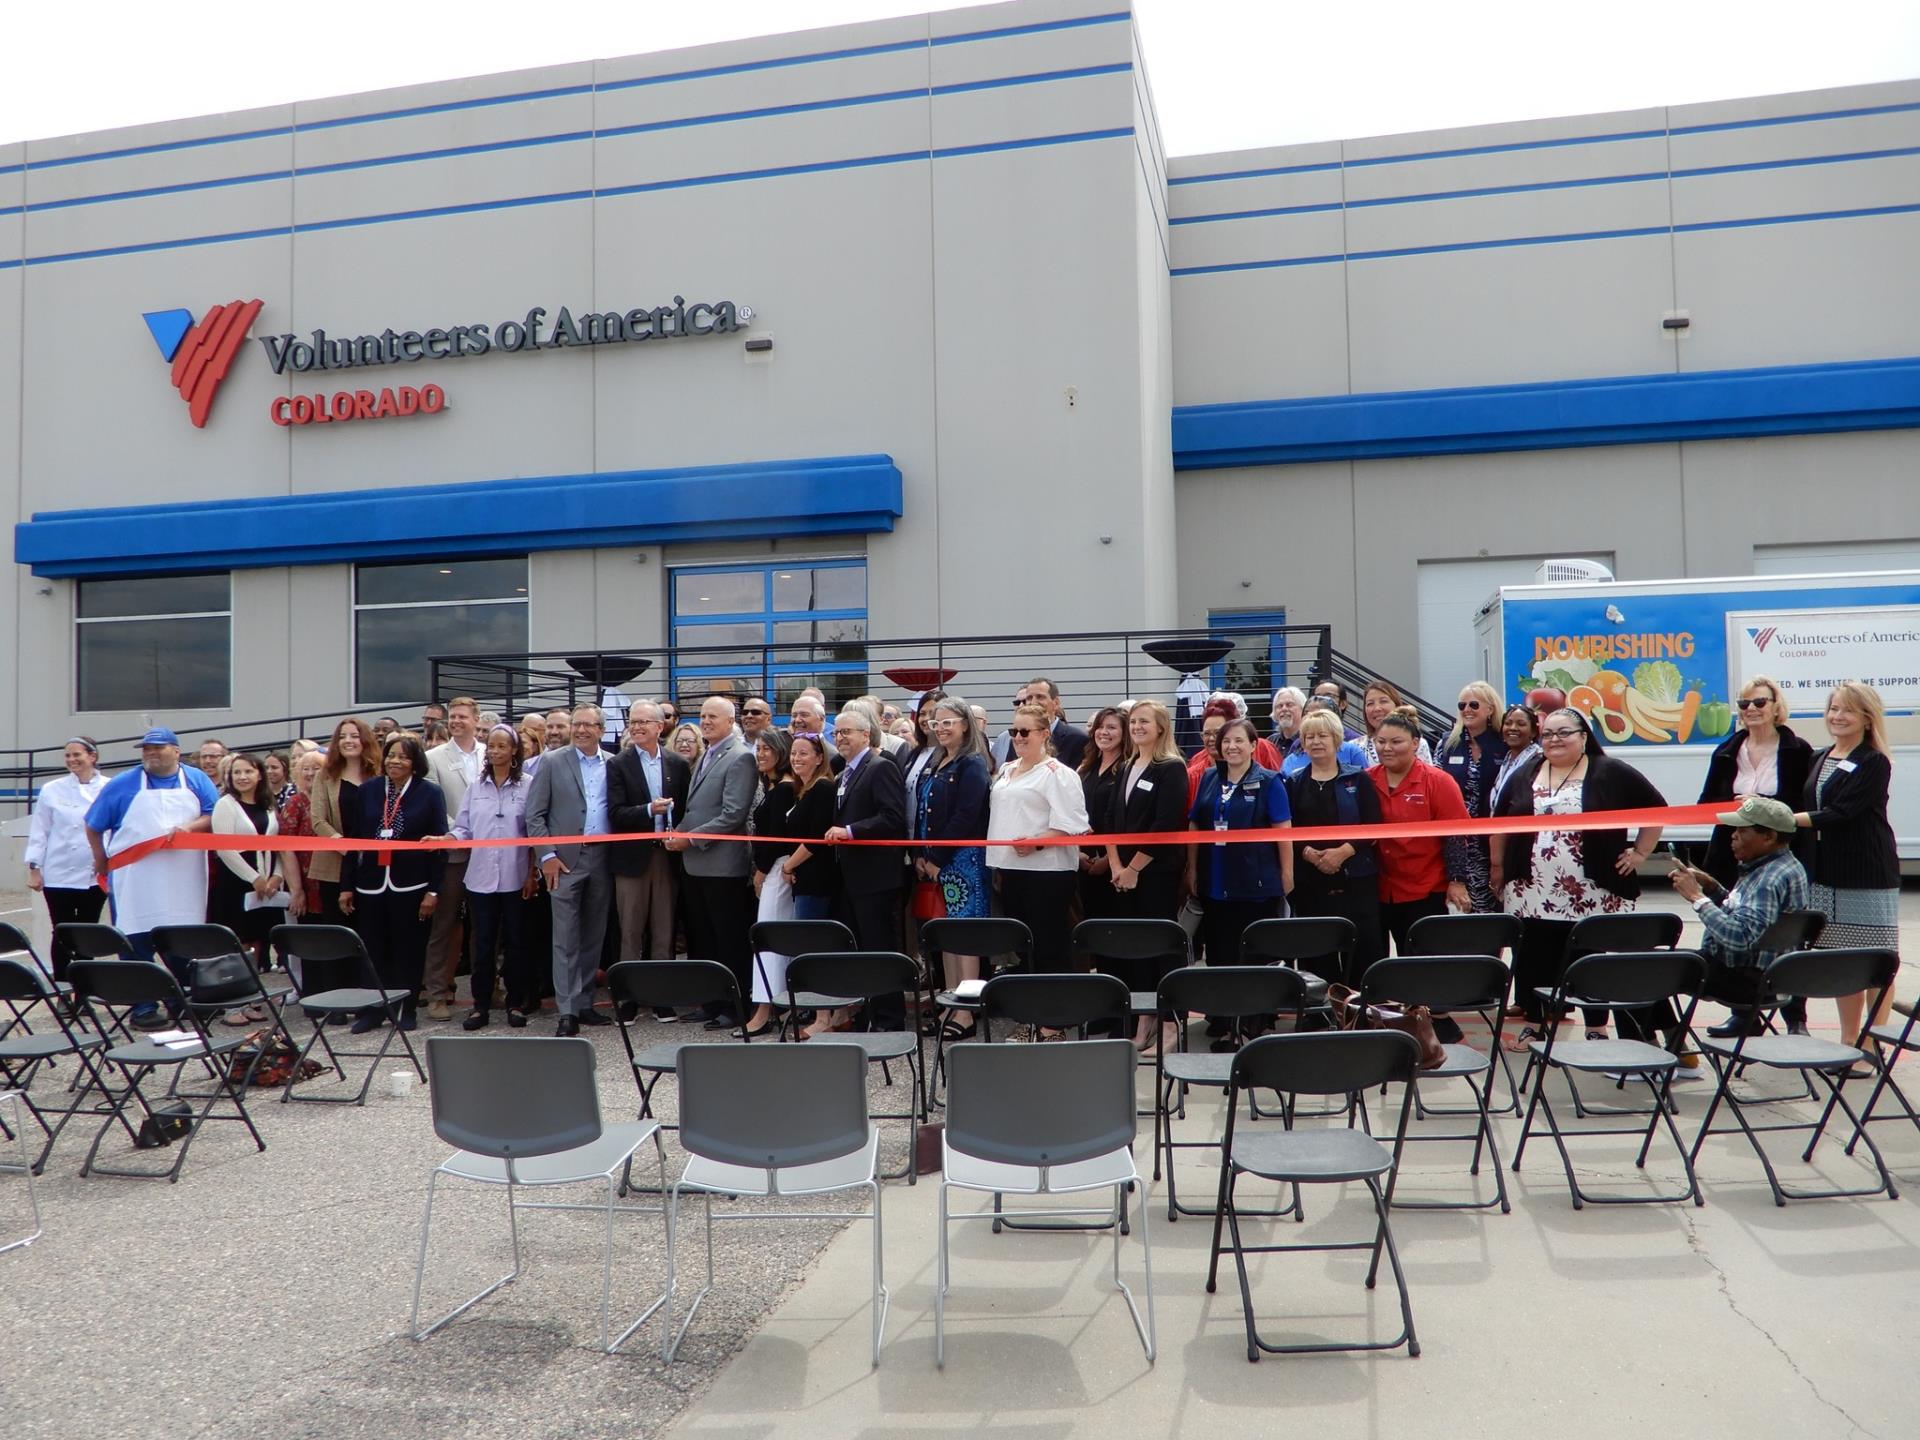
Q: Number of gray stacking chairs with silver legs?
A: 3